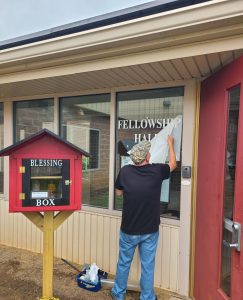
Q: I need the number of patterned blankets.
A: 0